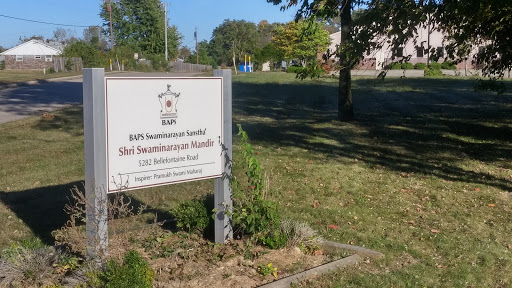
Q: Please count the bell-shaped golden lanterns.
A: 0